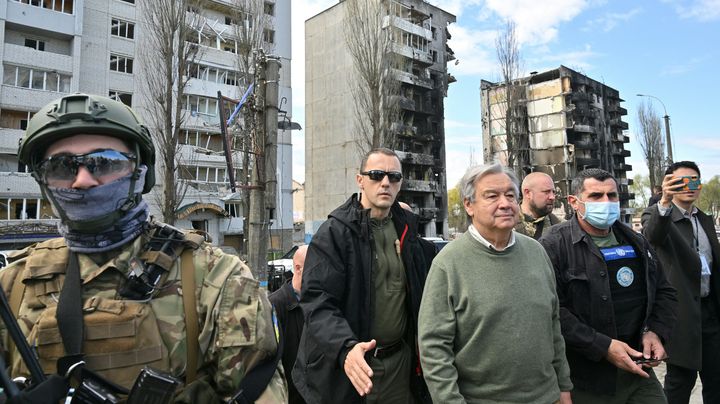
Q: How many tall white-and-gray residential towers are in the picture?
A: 3